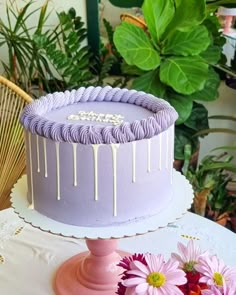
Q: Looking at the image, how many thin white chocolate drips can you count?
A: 12